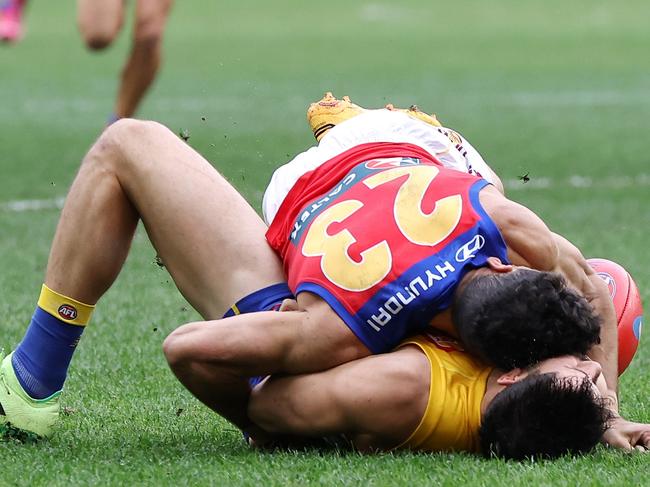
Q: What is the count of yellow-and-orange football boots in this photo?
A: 2